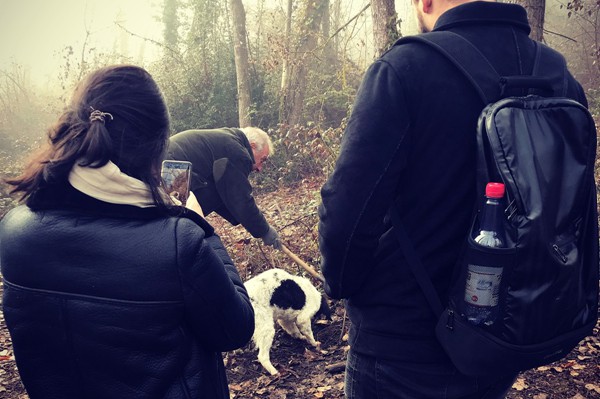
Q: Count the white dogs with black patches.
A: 1